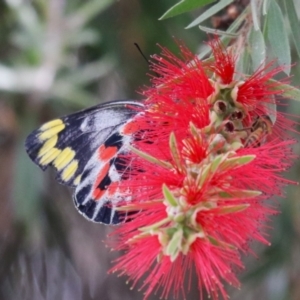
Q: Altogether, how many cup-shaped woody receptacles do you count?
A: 3